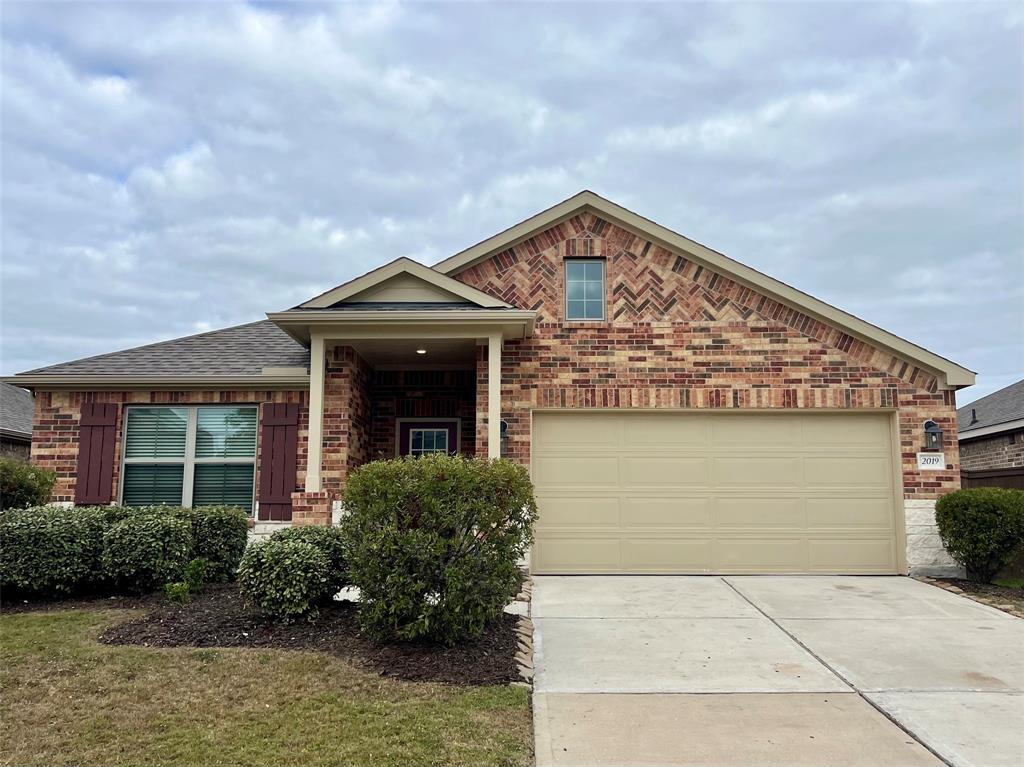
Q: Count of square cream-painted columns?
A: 2